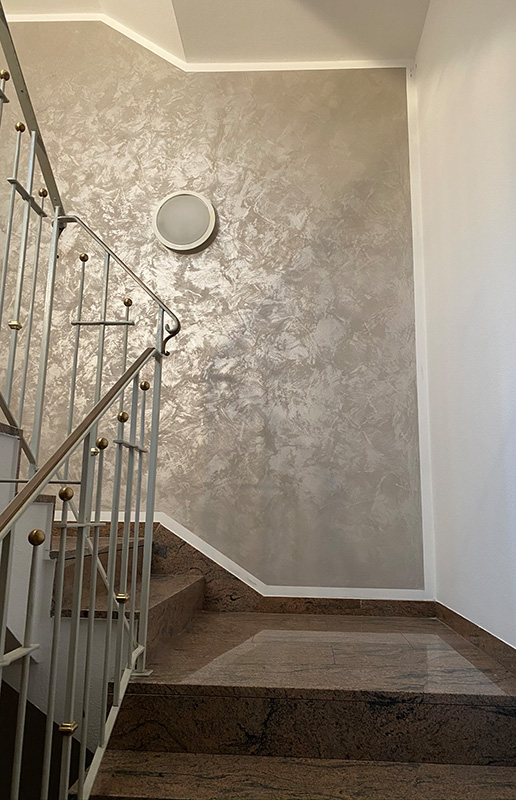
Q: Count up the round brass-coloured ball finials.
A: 10